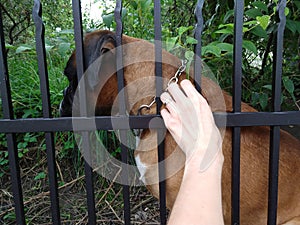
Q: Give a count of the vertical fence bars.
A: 8